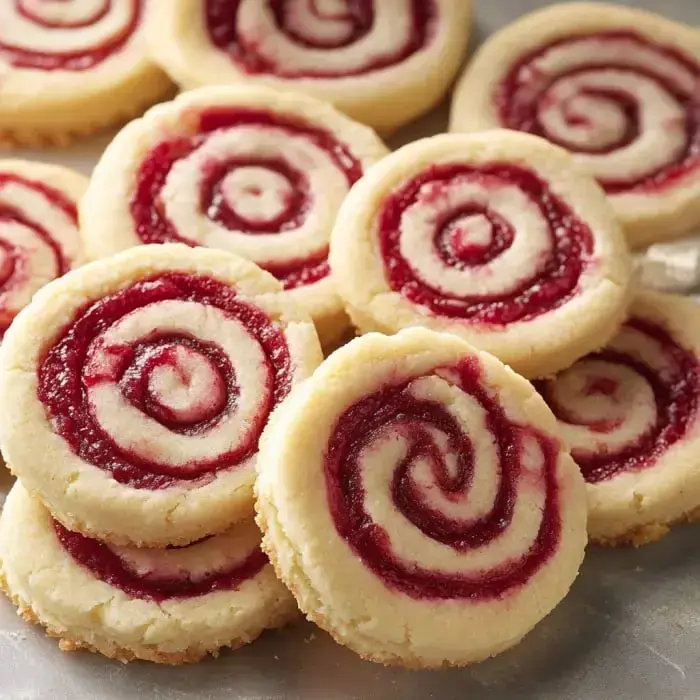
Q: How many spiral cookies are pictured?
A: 10